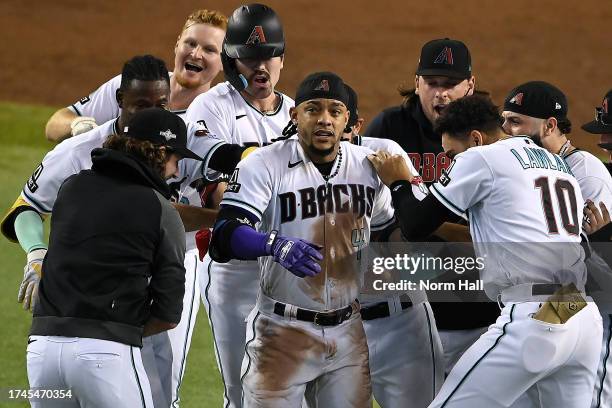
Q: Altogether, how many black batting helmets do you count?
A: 1